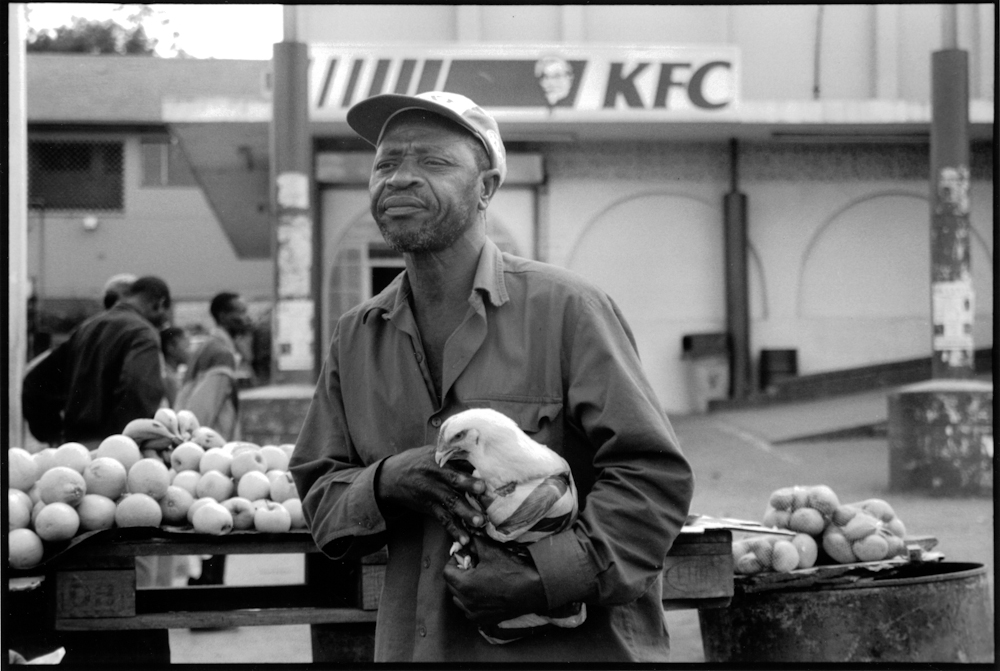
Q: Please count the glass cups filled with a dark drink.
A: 0